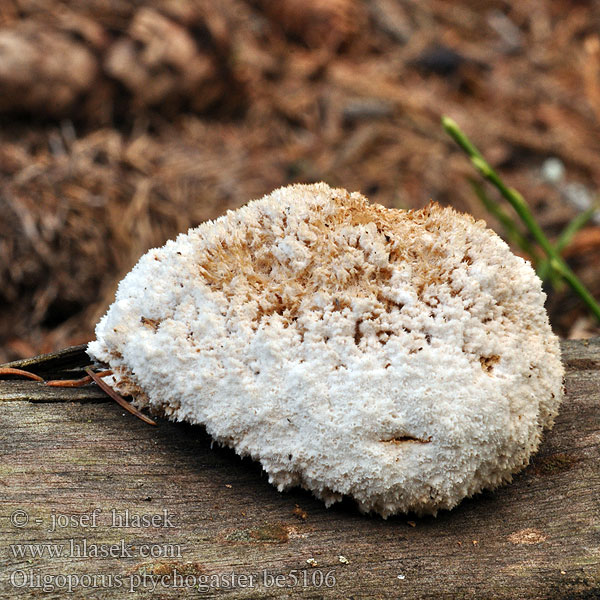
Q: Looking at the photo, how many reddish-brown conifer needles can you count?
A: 3